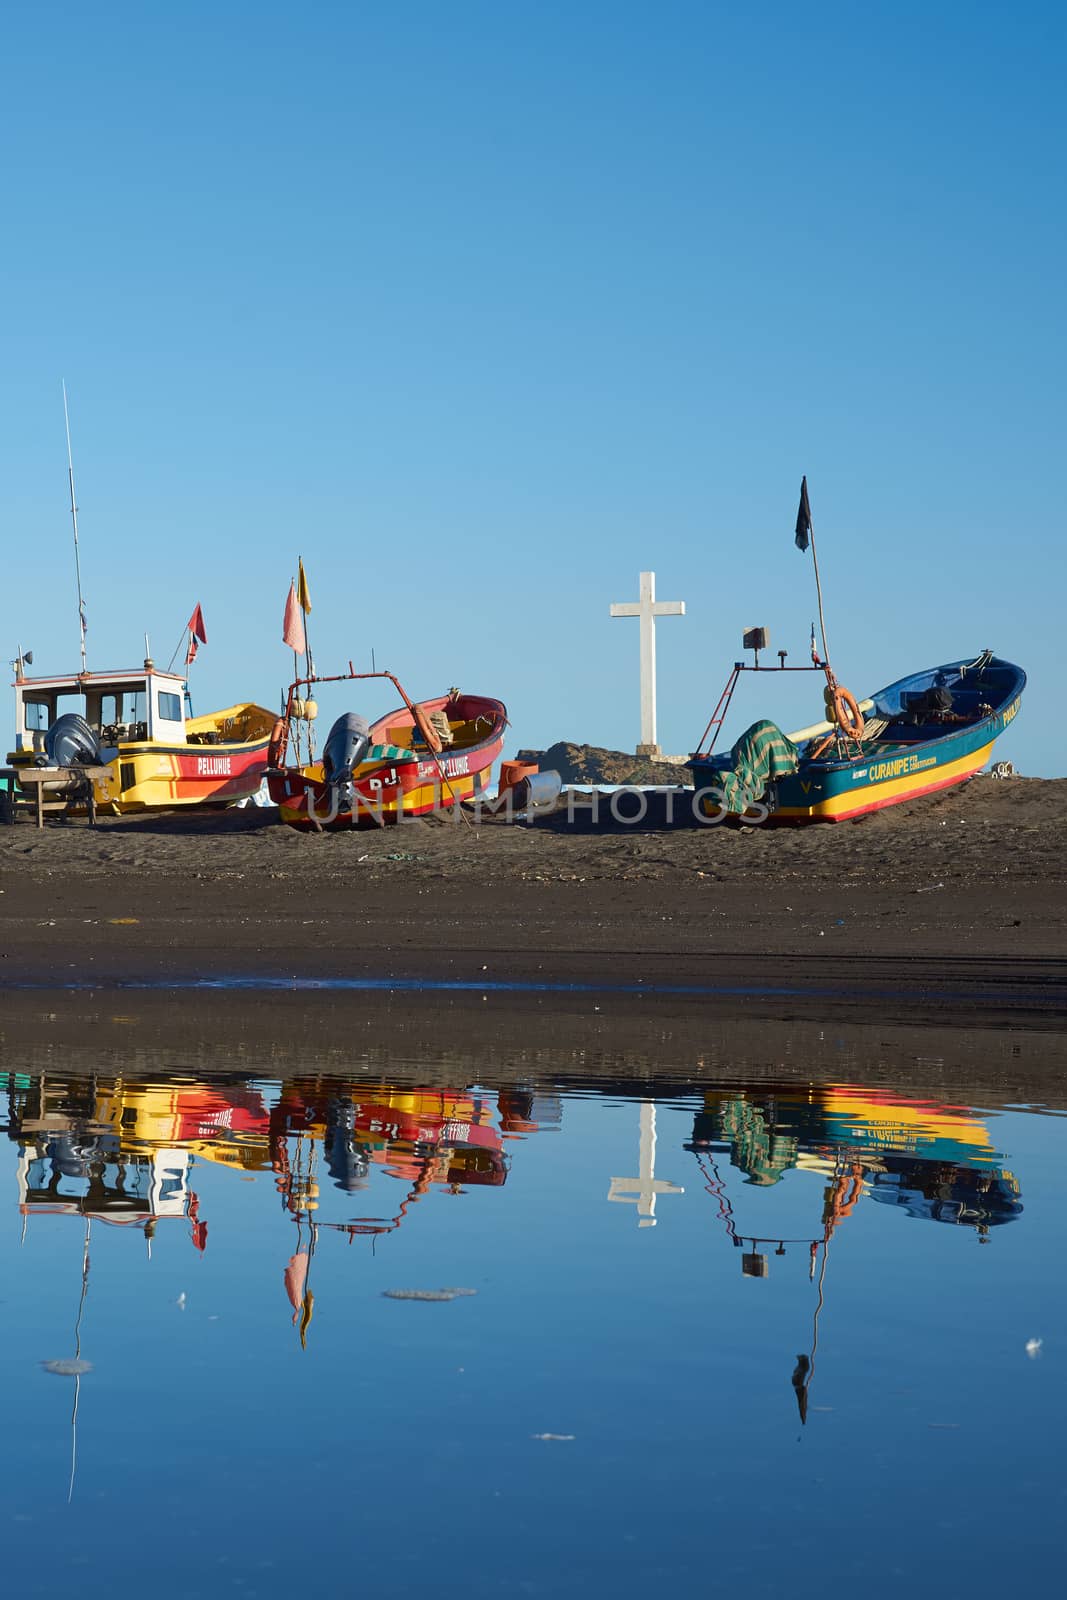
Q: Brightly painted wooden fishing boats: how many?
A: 3